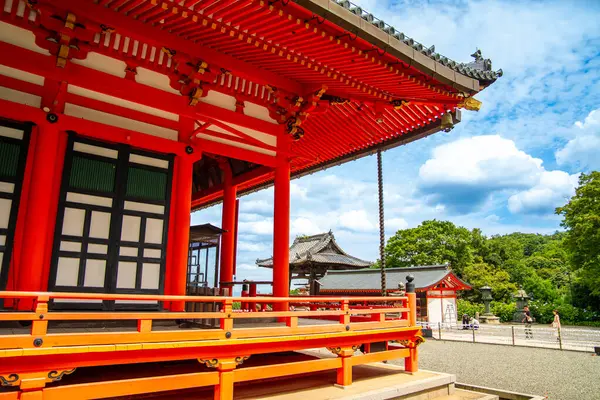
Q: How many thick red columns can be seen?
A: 4